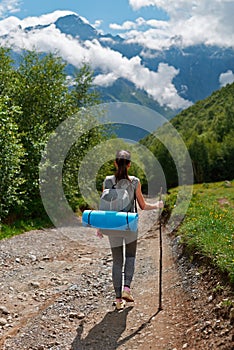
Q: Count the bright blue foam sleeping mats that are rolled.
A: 1